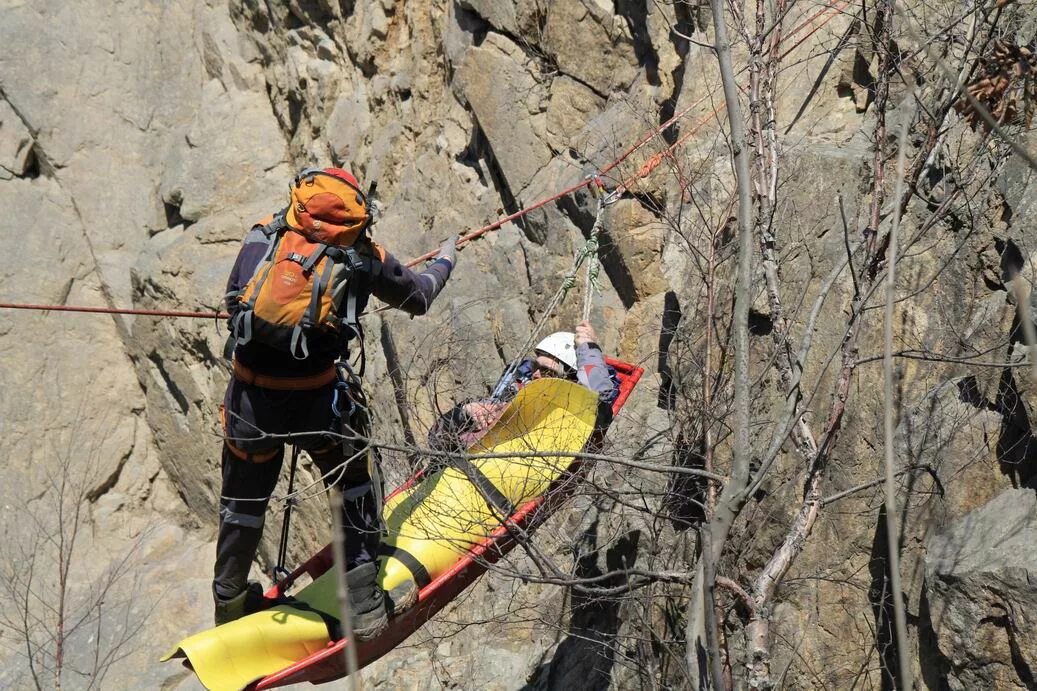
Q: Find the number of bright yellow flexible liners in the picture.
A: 1